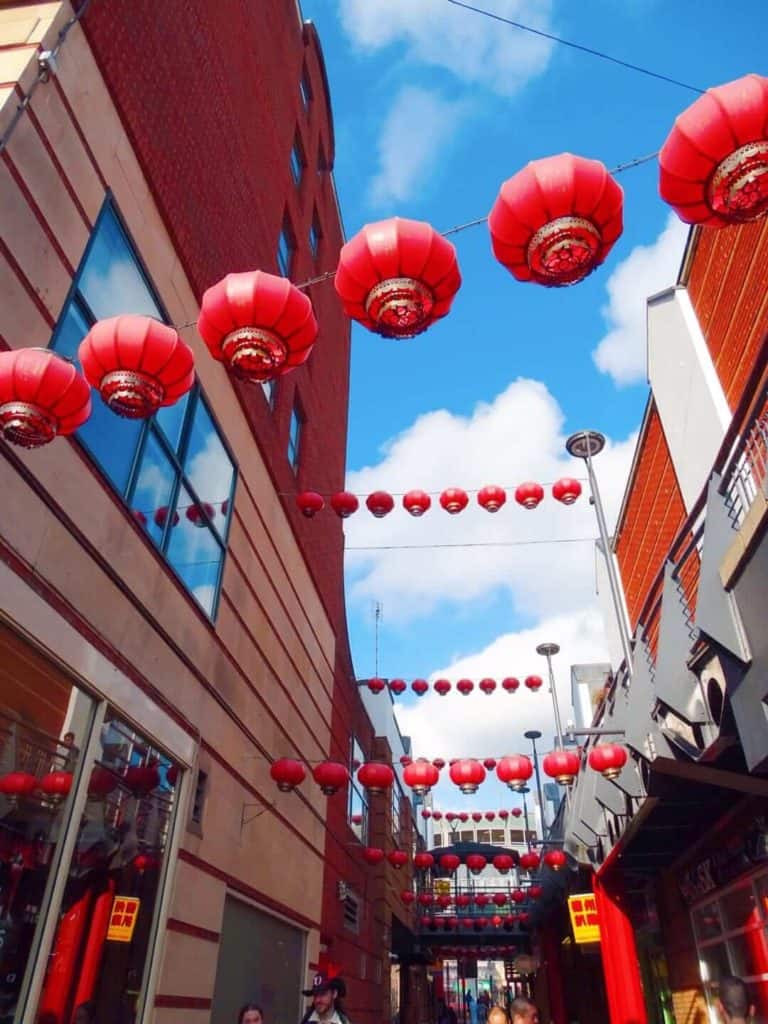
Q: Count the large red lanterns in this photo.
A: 6